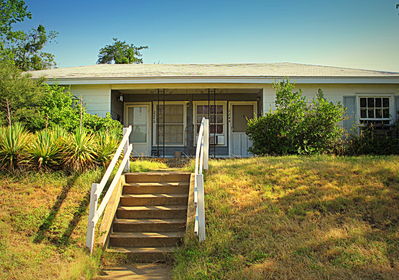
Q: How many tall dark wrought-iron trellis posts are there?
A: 2